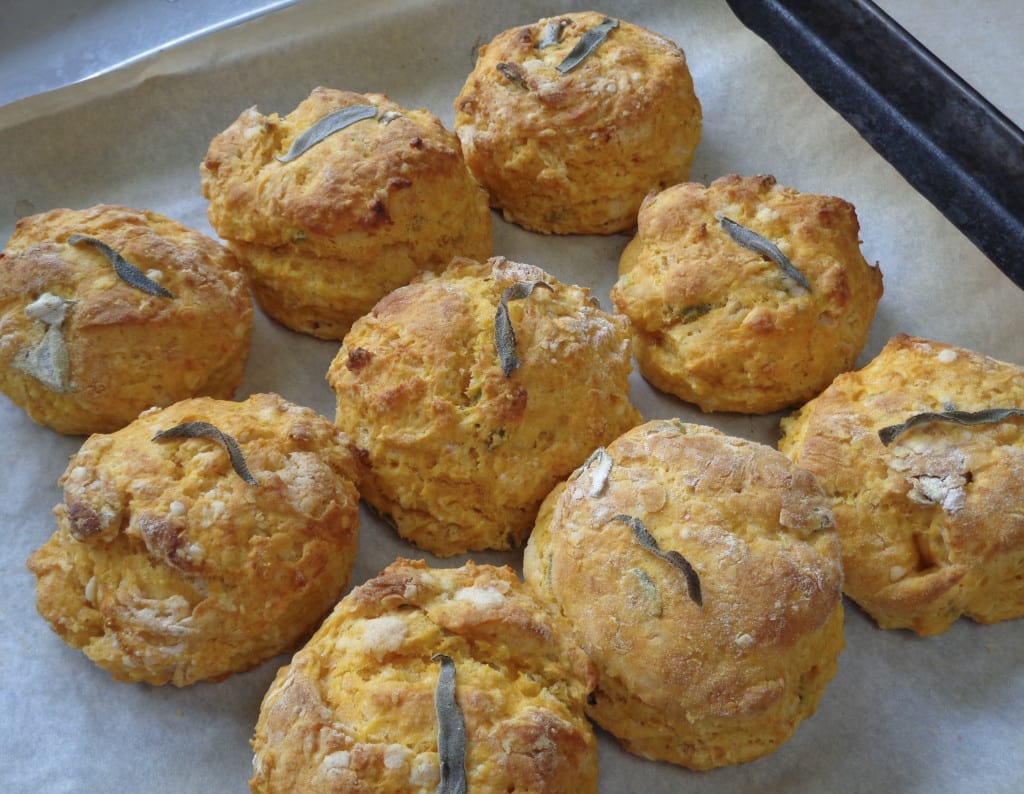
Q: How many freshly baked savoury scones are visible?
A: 9